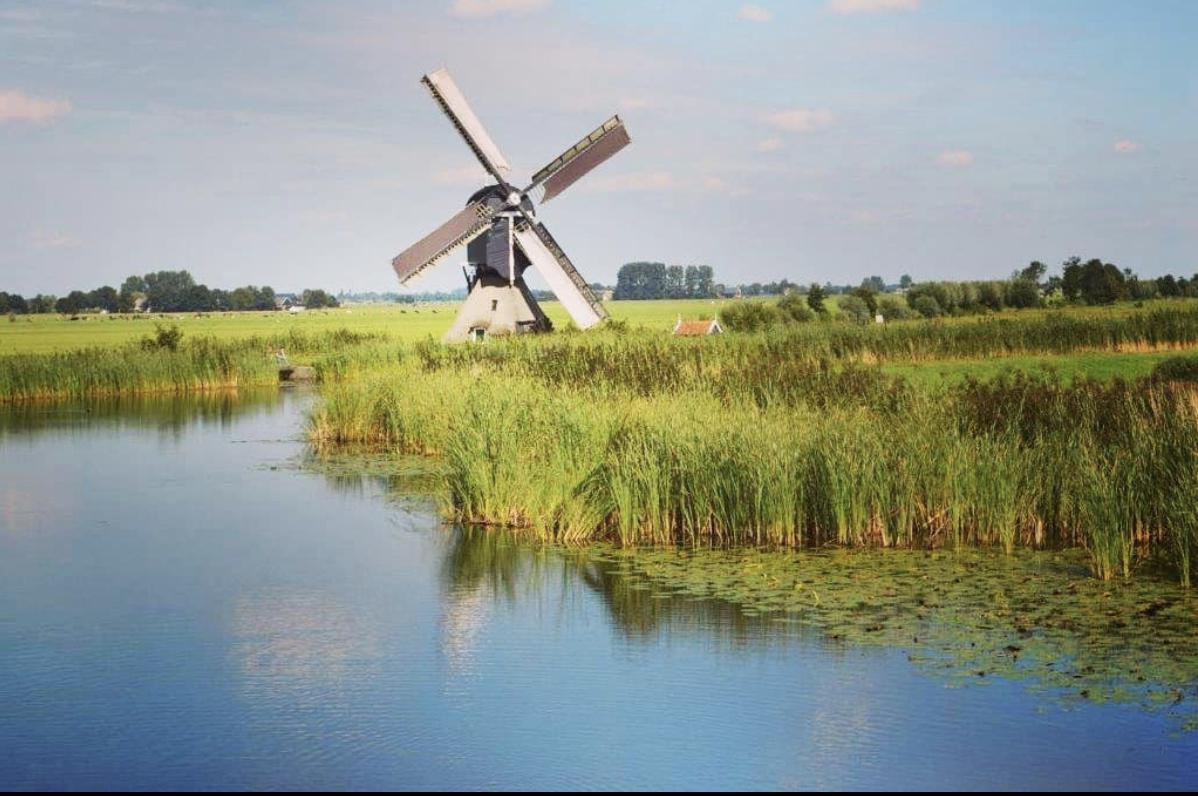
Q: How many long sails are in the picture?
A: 4